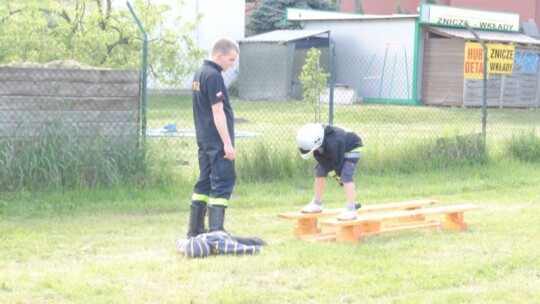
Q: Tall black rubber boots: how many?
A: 2